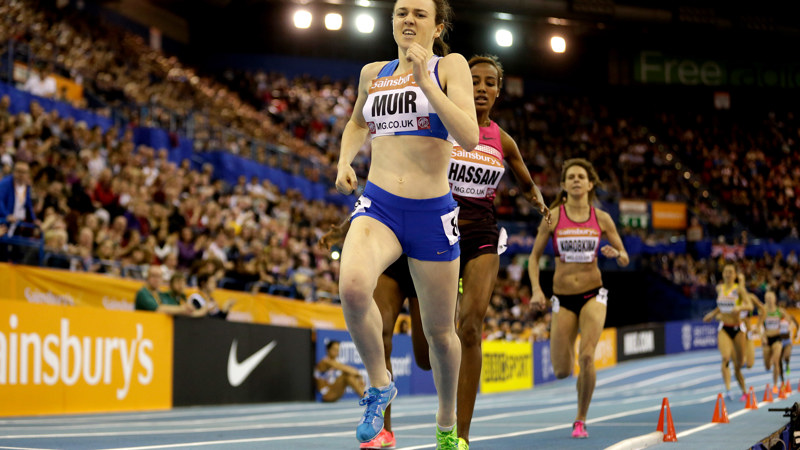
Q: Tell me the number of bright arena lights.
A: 5